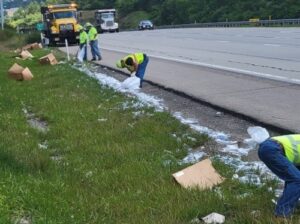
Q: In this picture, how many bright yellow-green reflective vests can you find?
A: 4